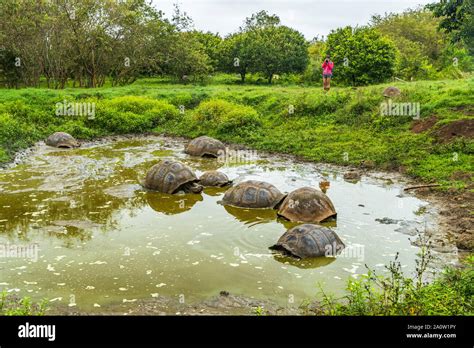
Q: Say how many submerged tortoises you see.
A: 7